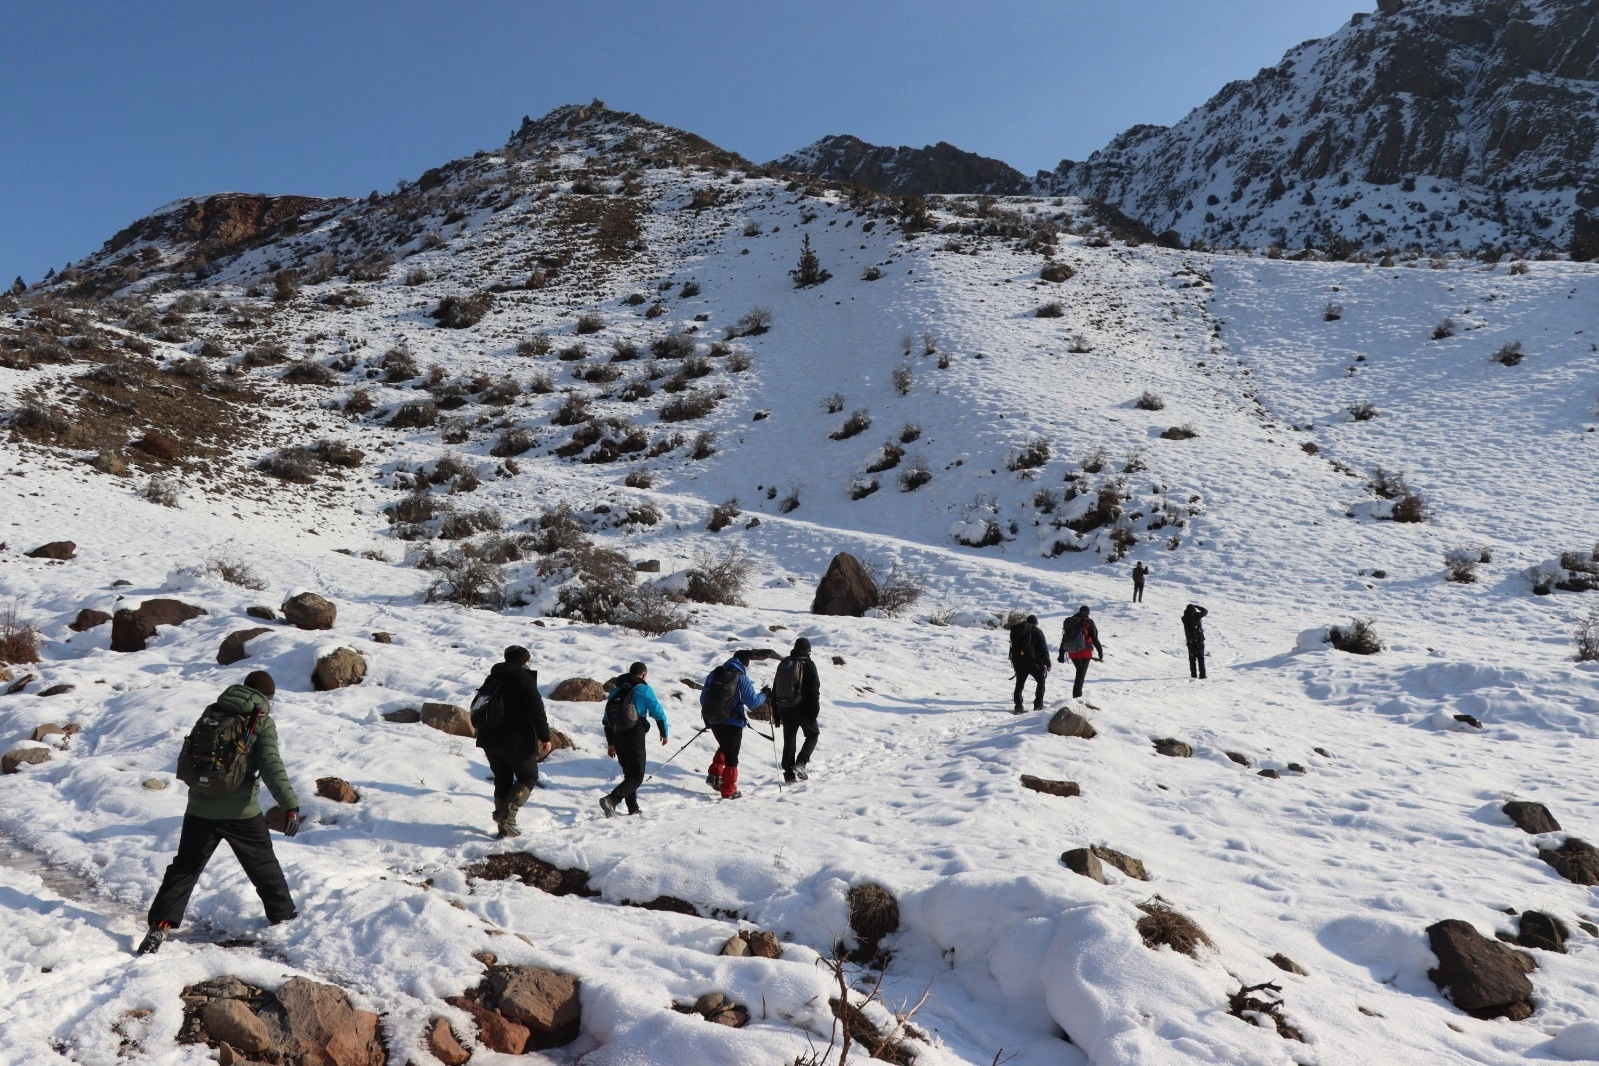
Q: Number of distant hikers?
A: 4